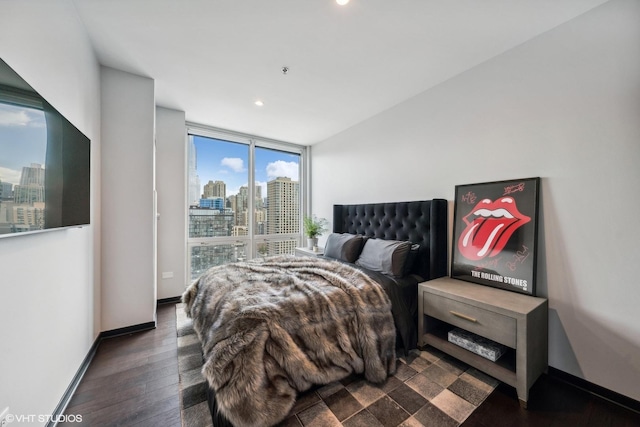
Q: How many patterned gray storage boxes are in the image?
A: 1